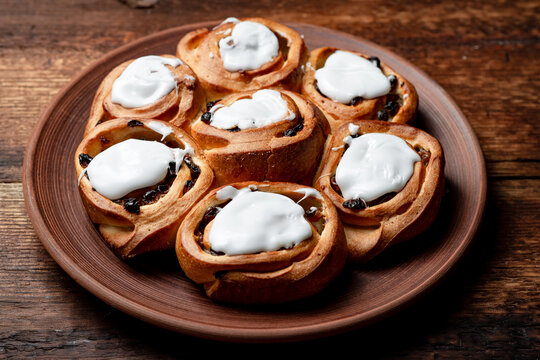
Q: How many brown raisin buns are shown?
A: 7